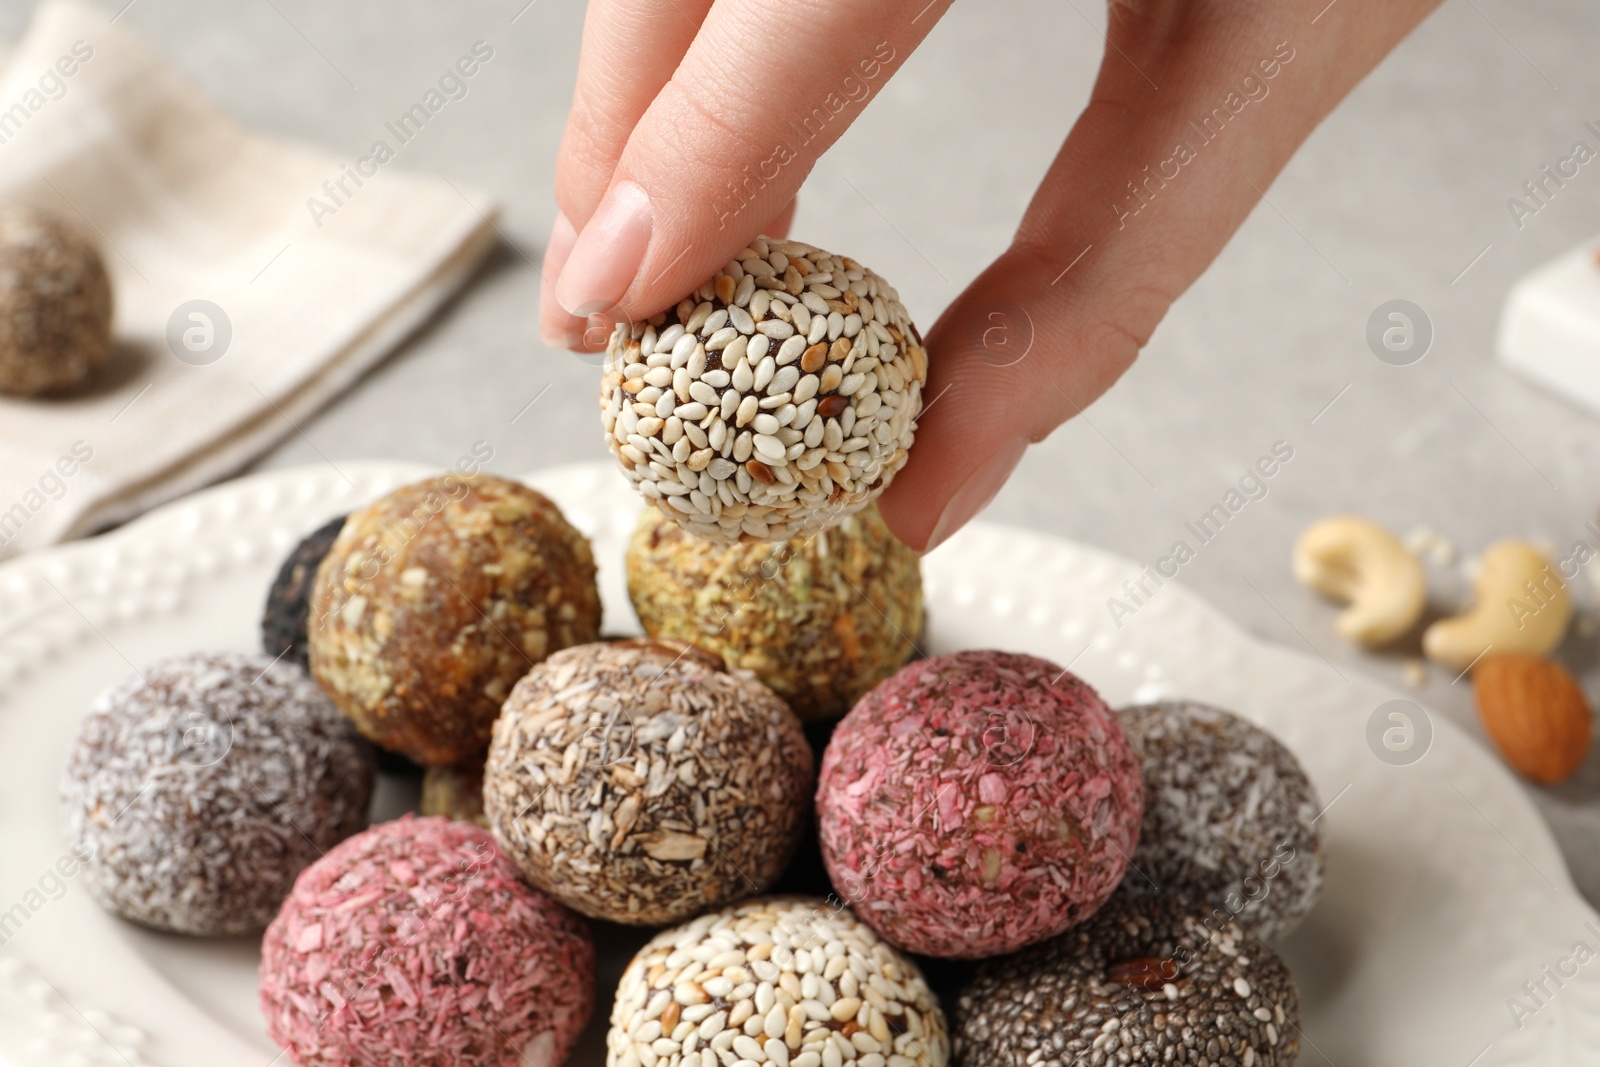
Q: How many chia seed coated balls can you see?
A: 1